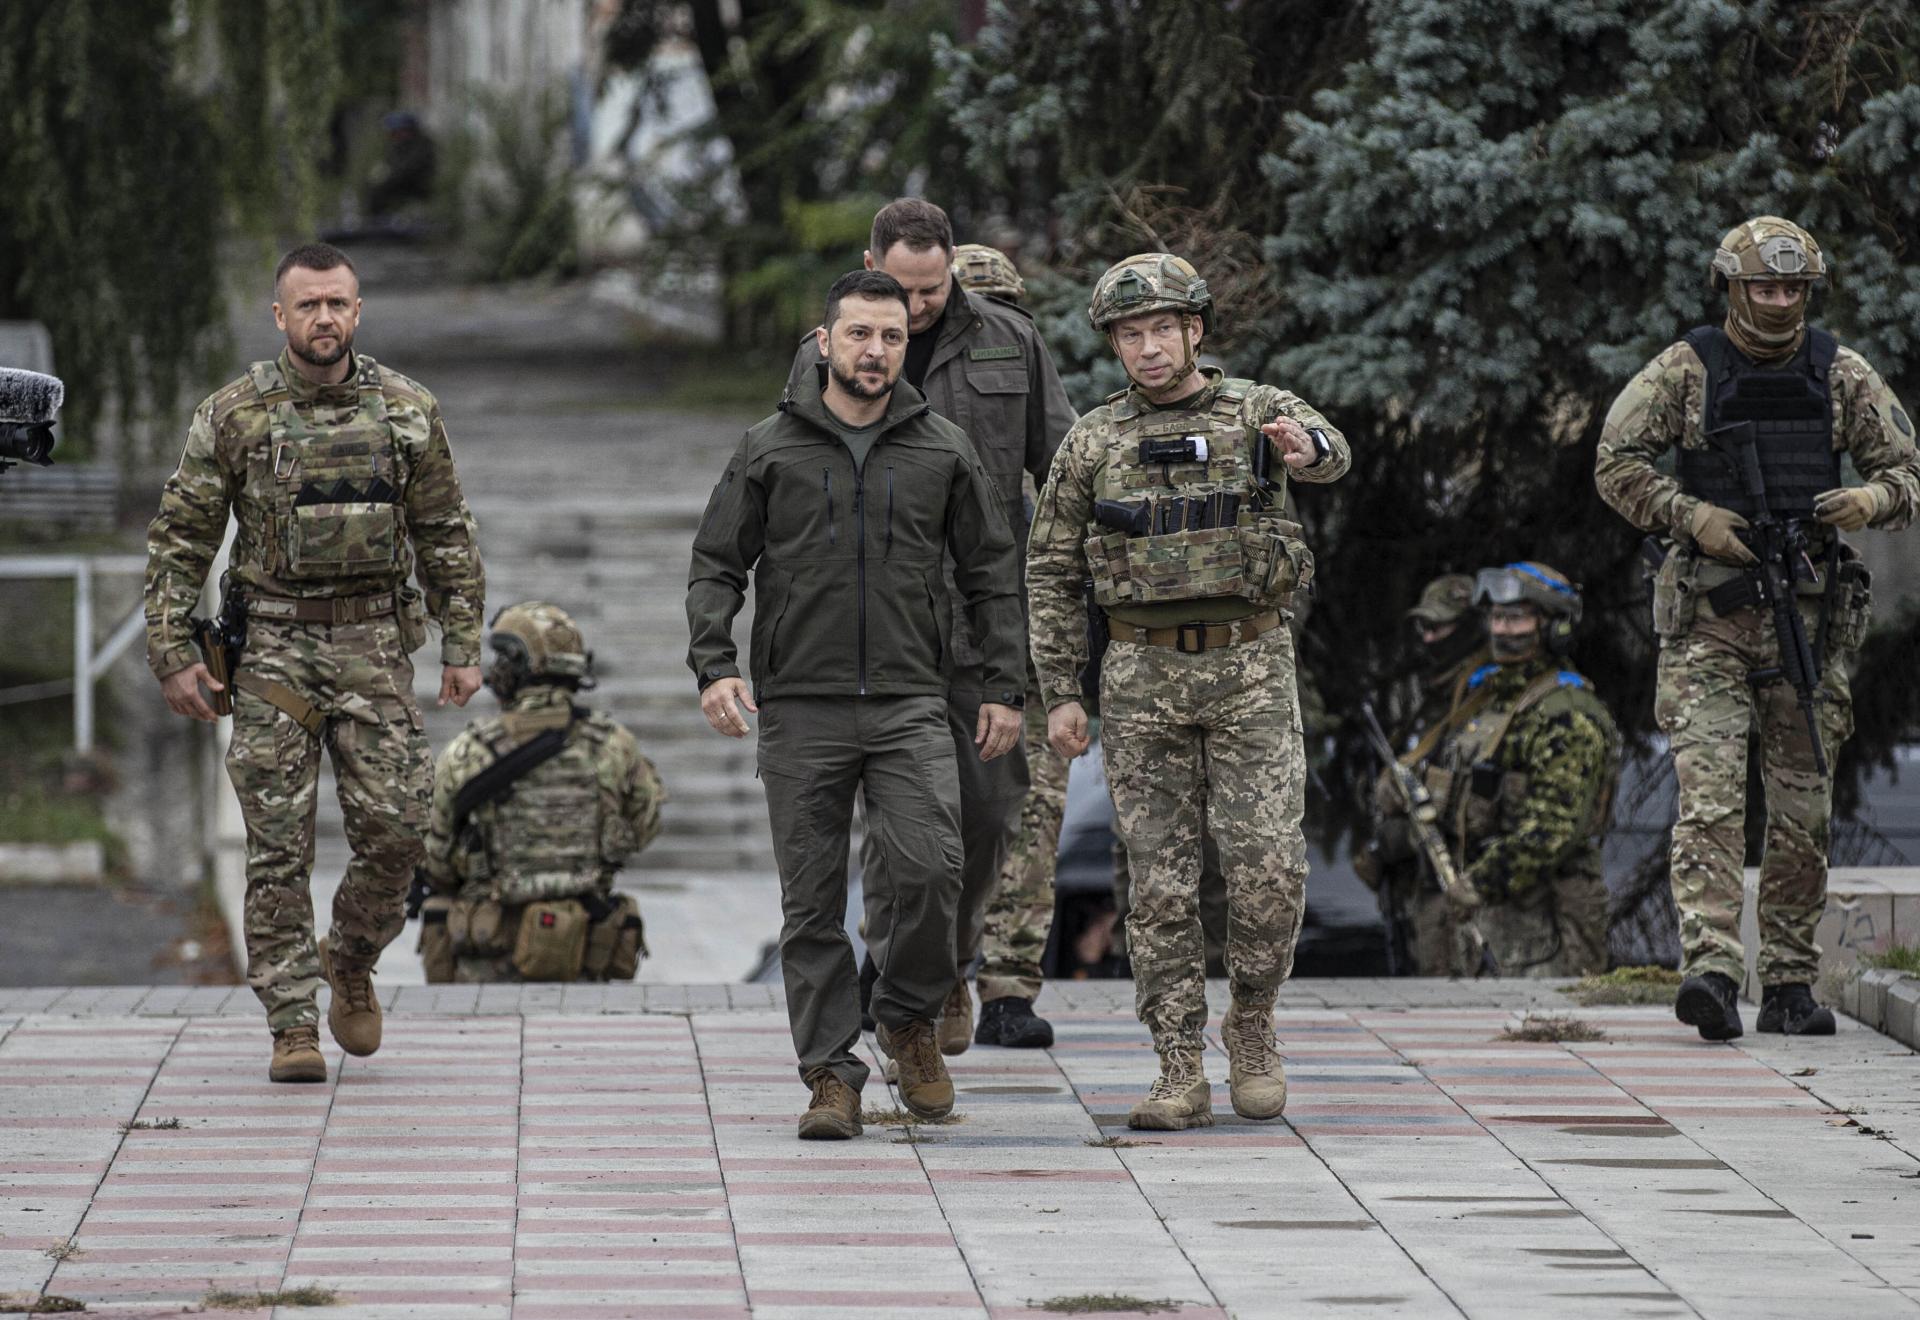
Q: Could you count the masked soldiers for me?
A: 3